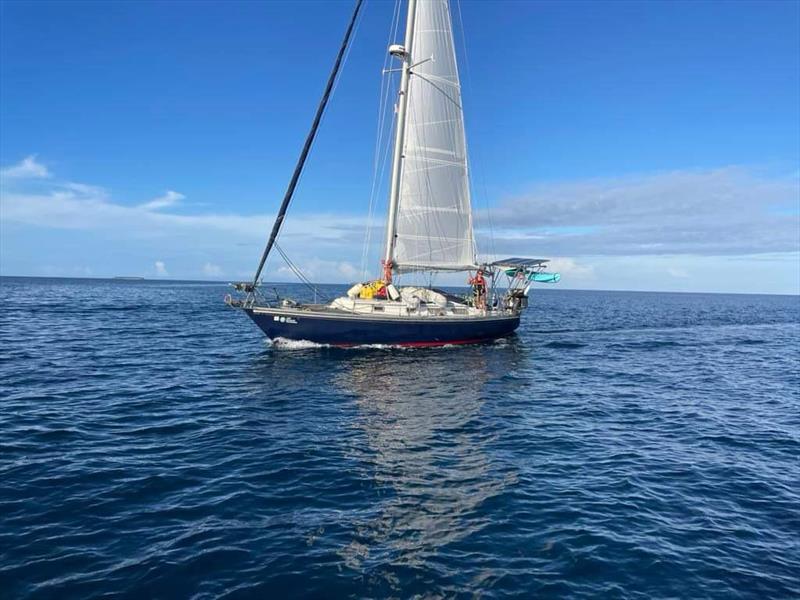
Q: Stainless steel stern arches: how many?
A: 1